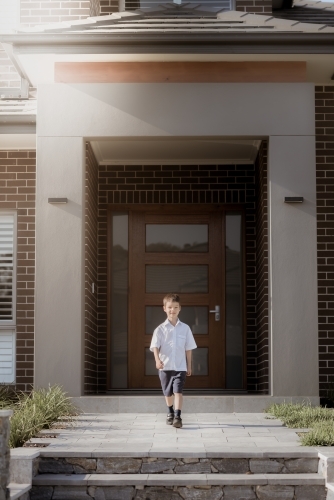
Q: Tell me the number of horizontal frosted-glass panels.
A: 4